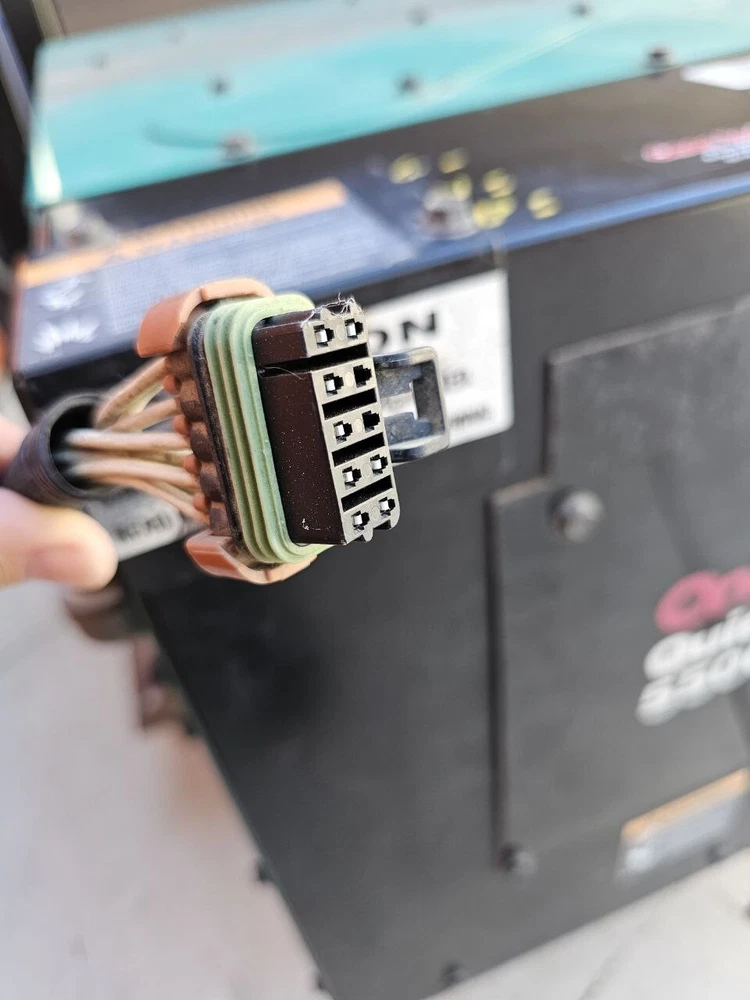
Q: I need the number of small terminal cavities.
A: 10